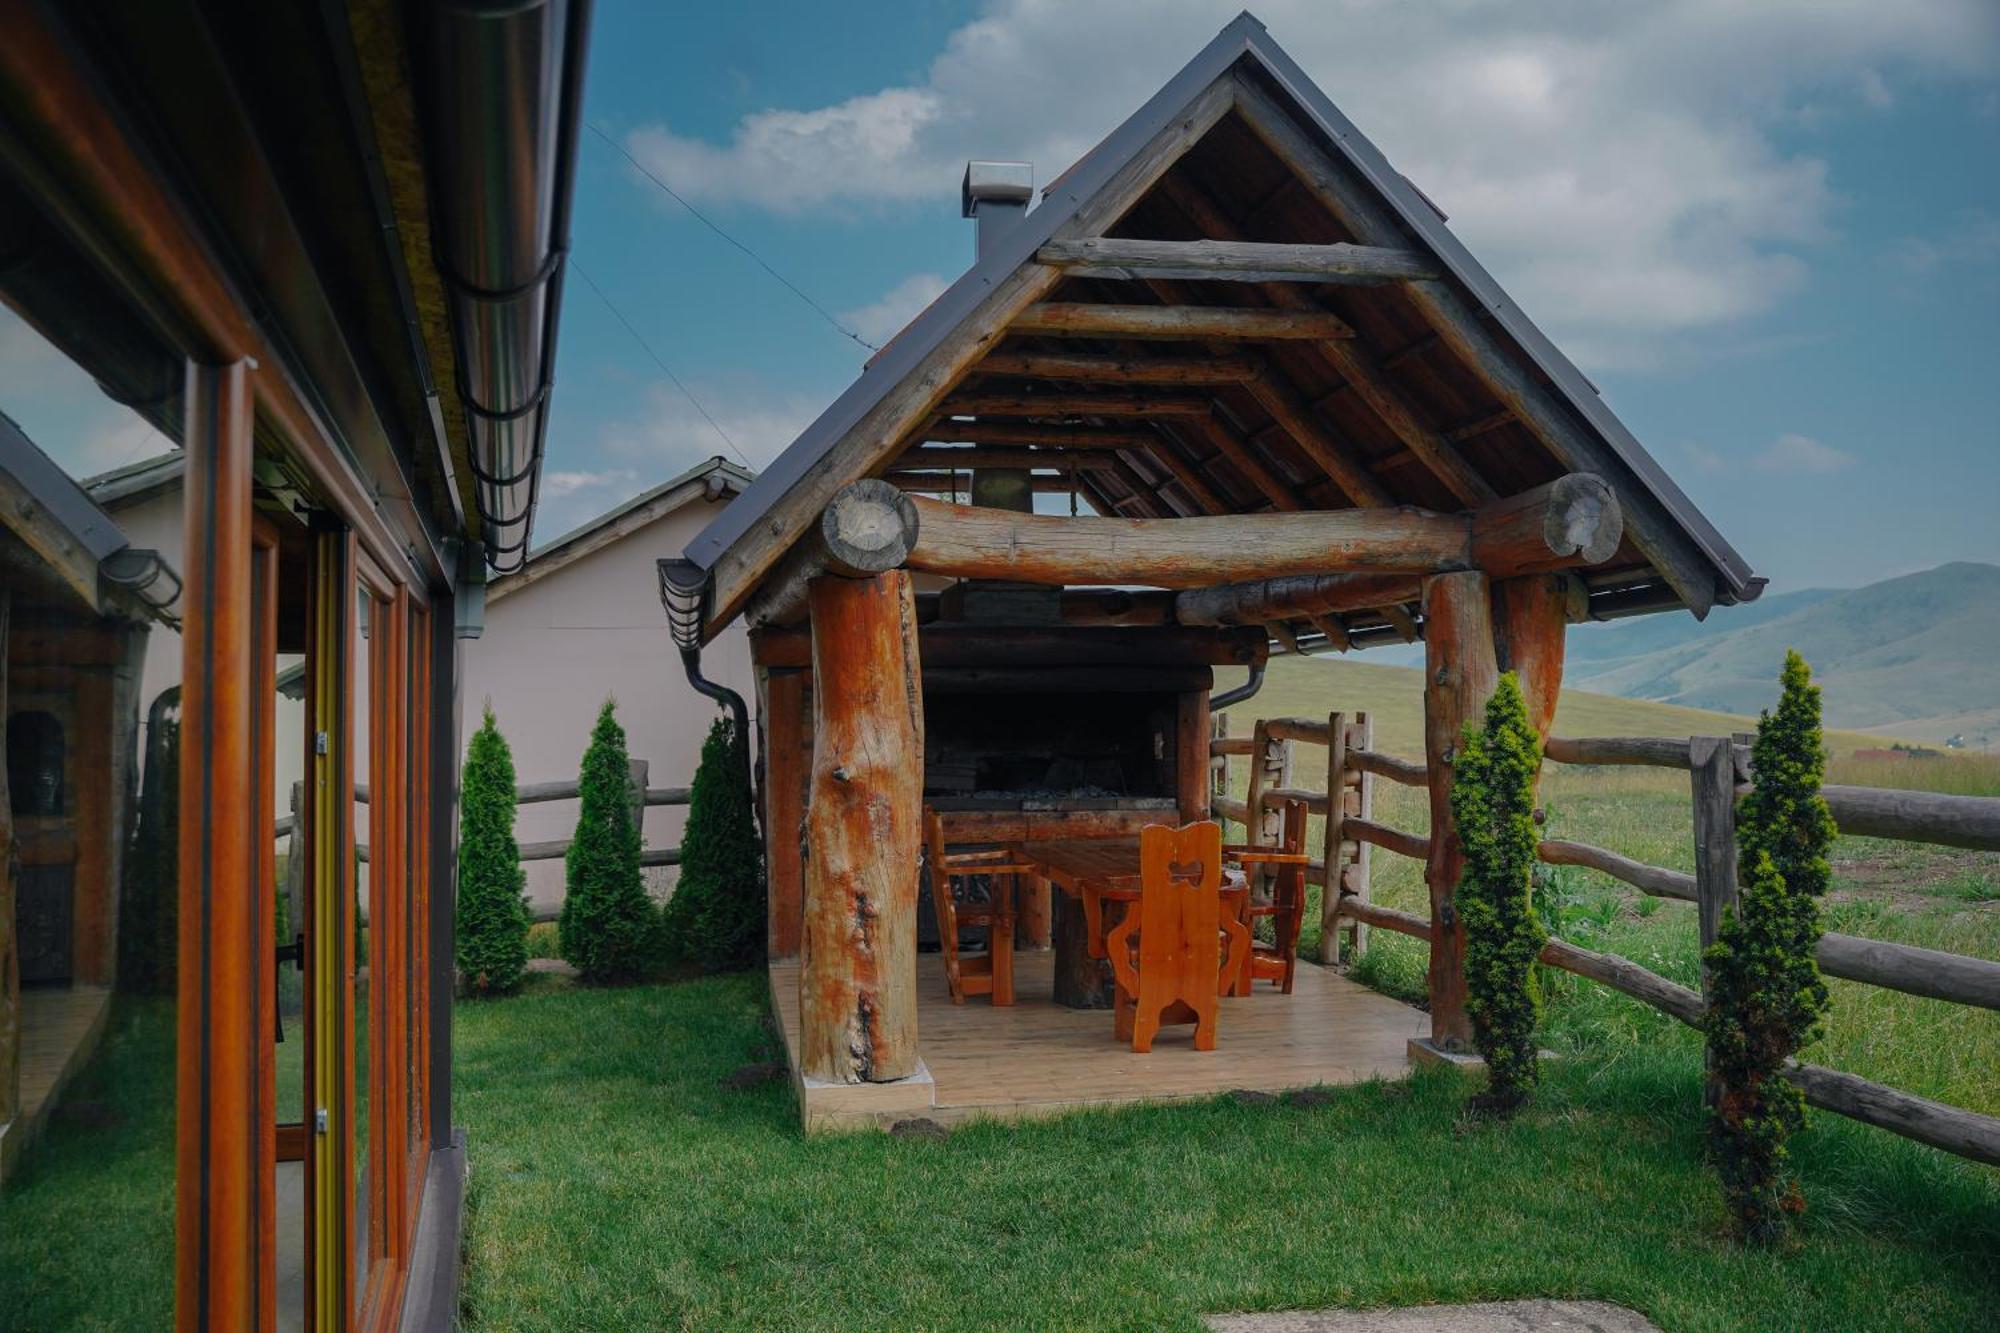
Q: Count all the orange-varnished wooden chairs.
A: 3